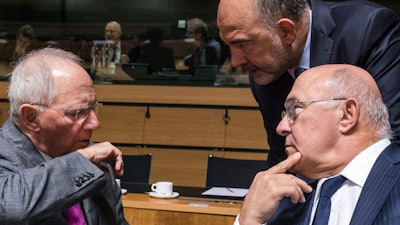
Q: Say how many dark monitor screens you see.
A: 2